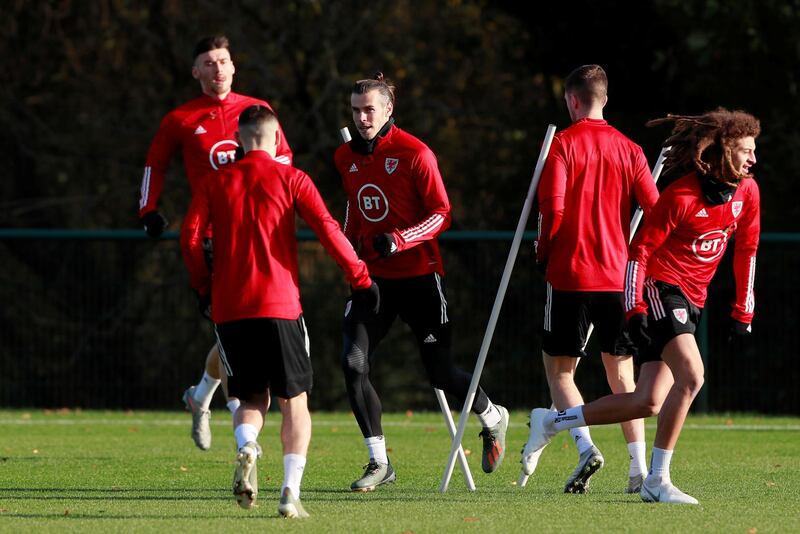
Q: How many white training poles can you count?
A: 3